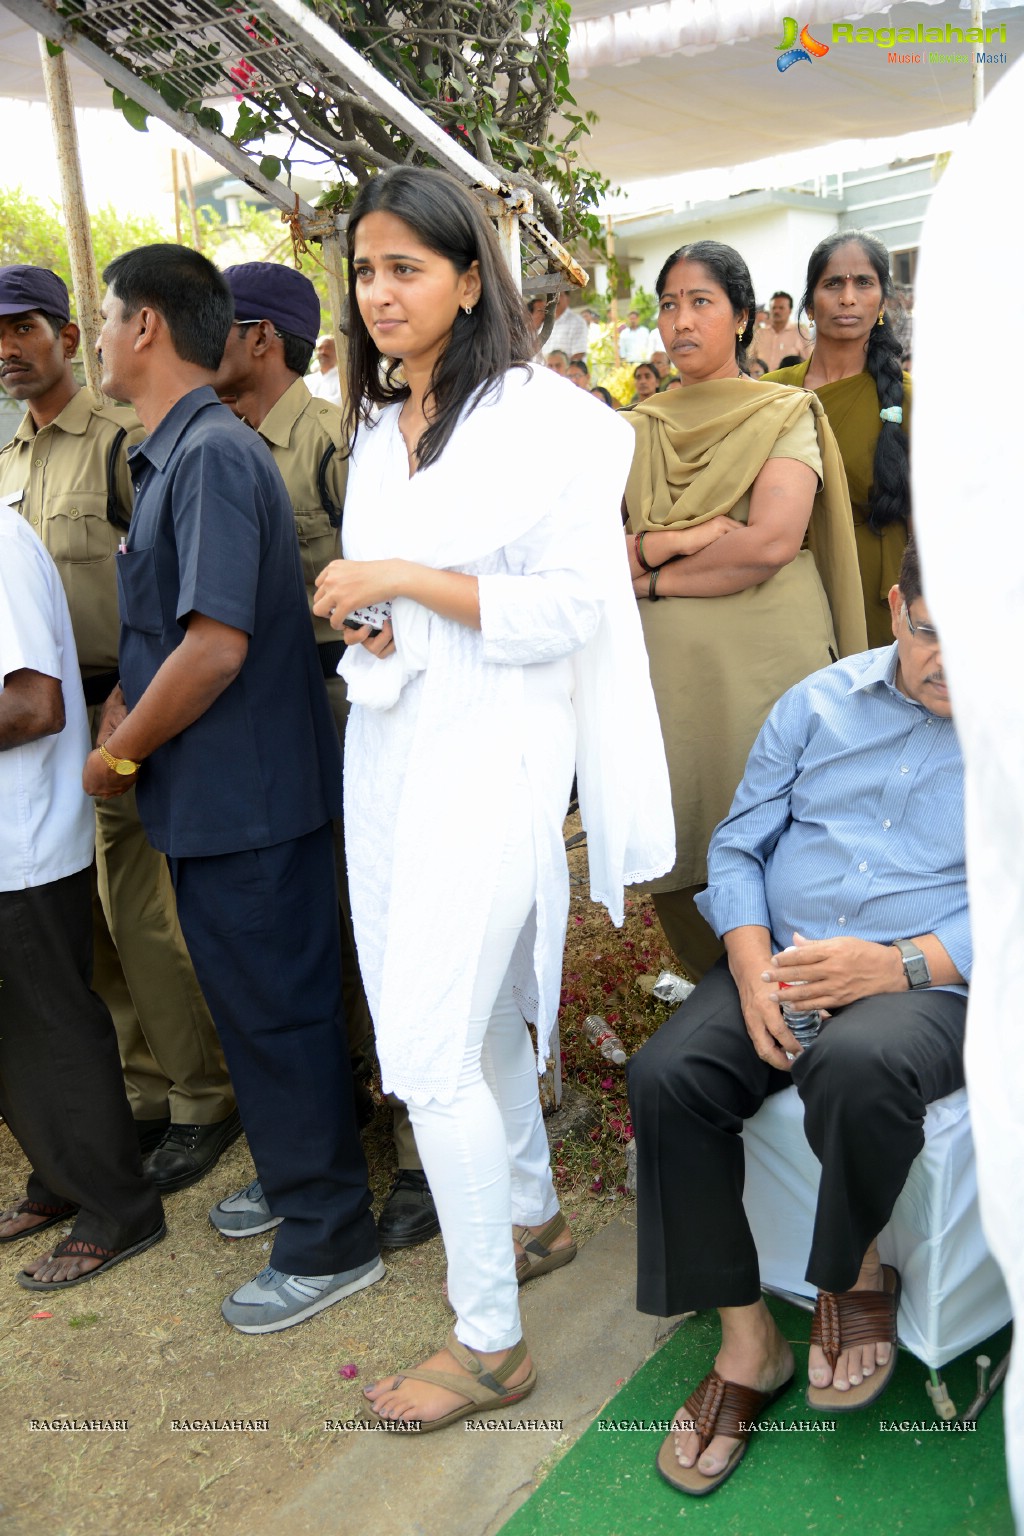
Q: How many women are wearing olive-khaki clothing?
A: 2